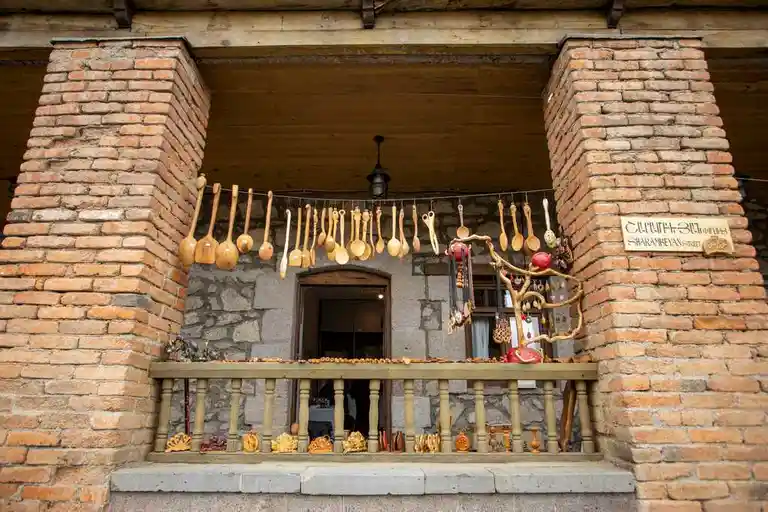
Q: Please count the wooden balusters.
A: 13